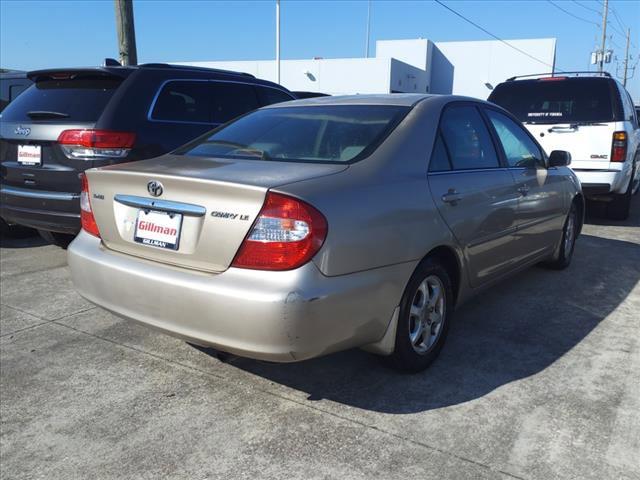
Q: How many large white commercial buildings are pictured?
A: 1